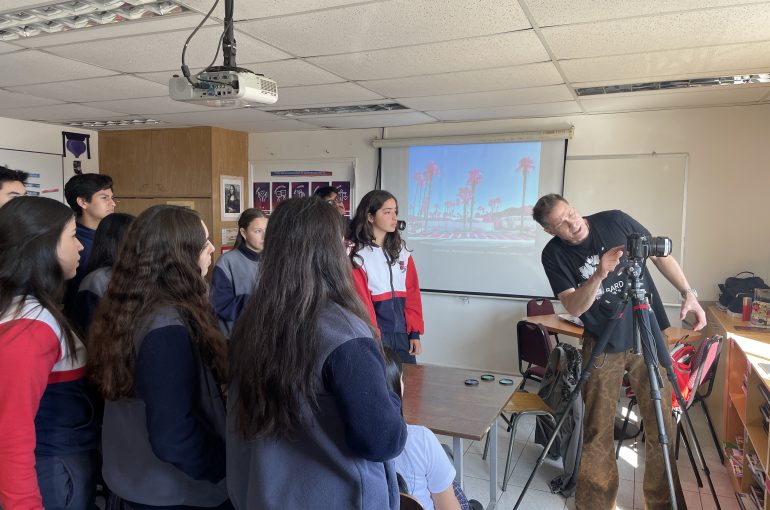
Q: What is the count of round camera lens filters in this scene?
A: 3